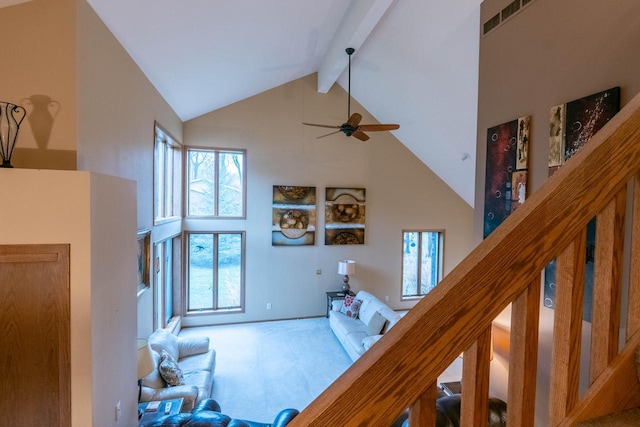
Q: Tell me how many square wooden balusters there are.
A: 6